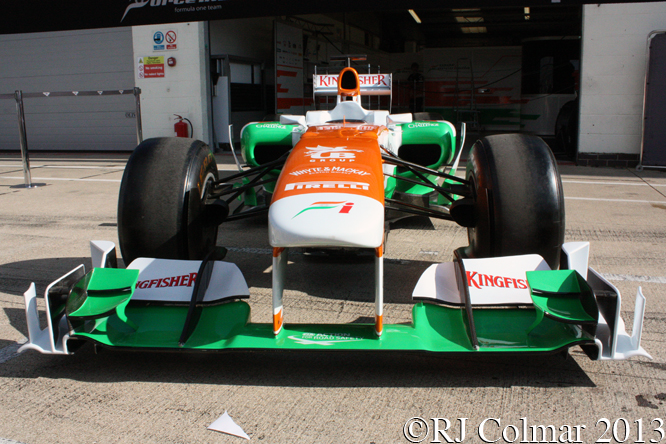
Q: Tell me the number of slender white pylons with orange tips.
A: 2